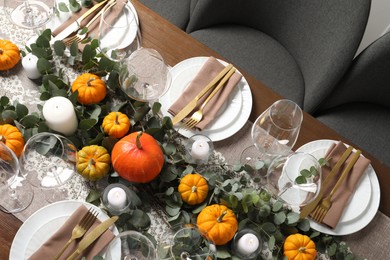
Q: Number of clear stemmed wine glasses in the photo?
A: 9